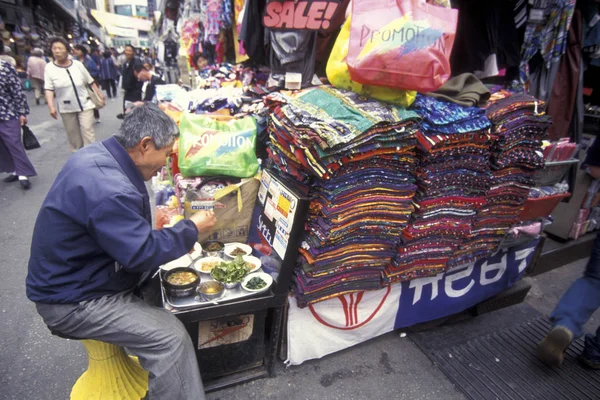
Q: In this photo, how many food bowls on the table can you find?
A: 8